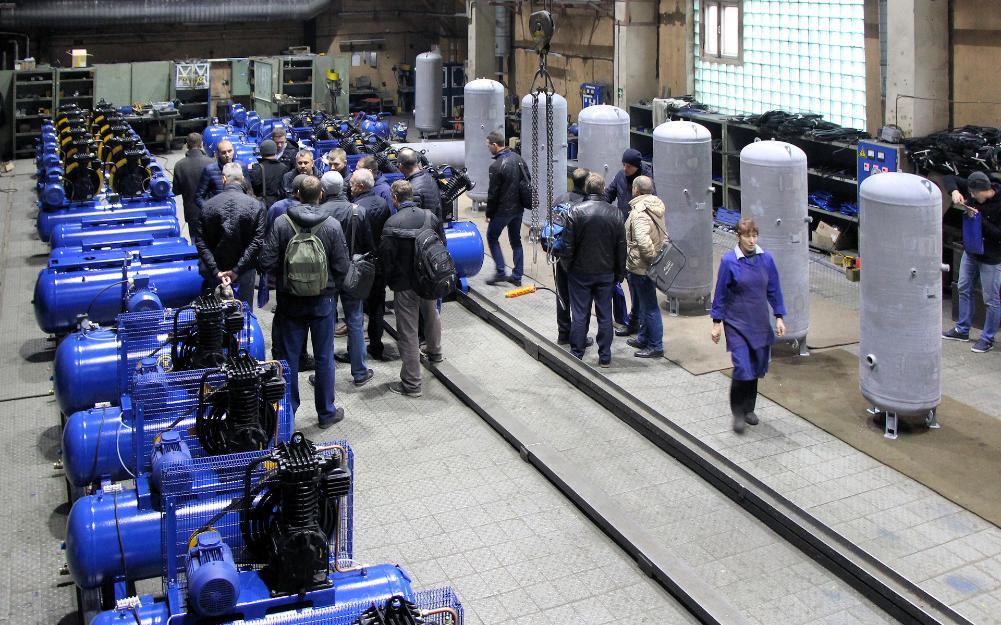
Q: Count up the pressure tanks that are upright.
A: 7